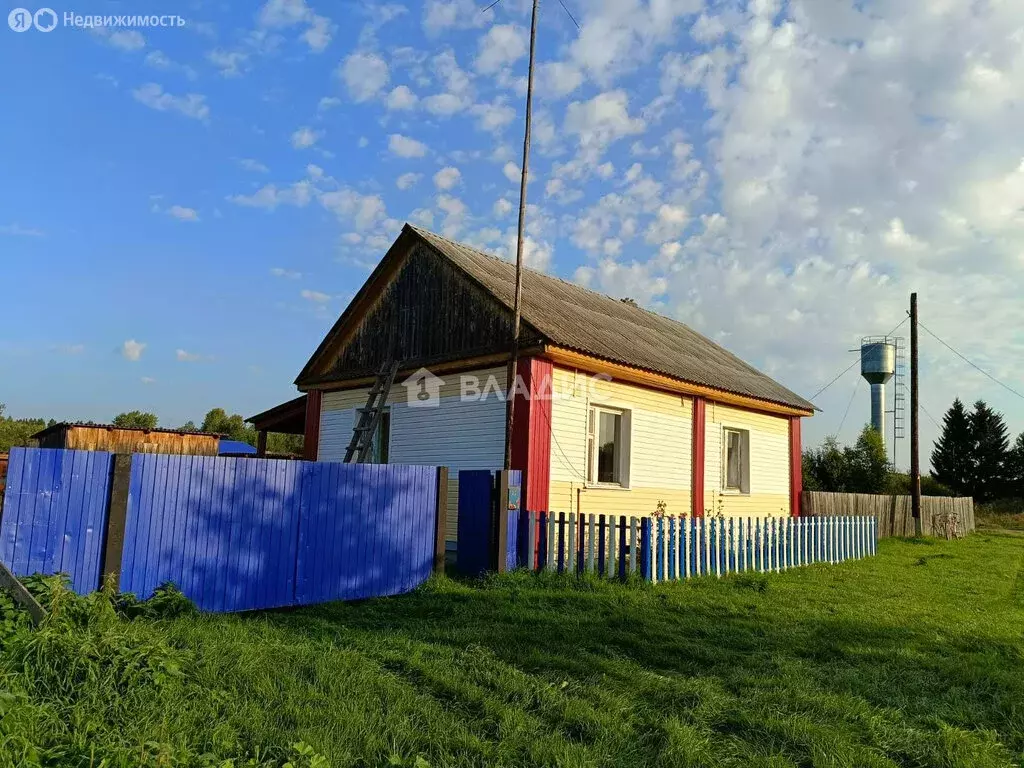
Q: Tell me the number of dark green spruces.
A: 2